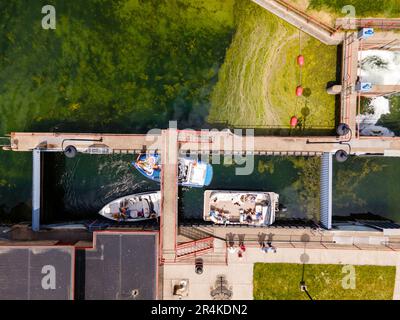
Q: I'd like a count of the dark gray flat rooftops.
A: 2